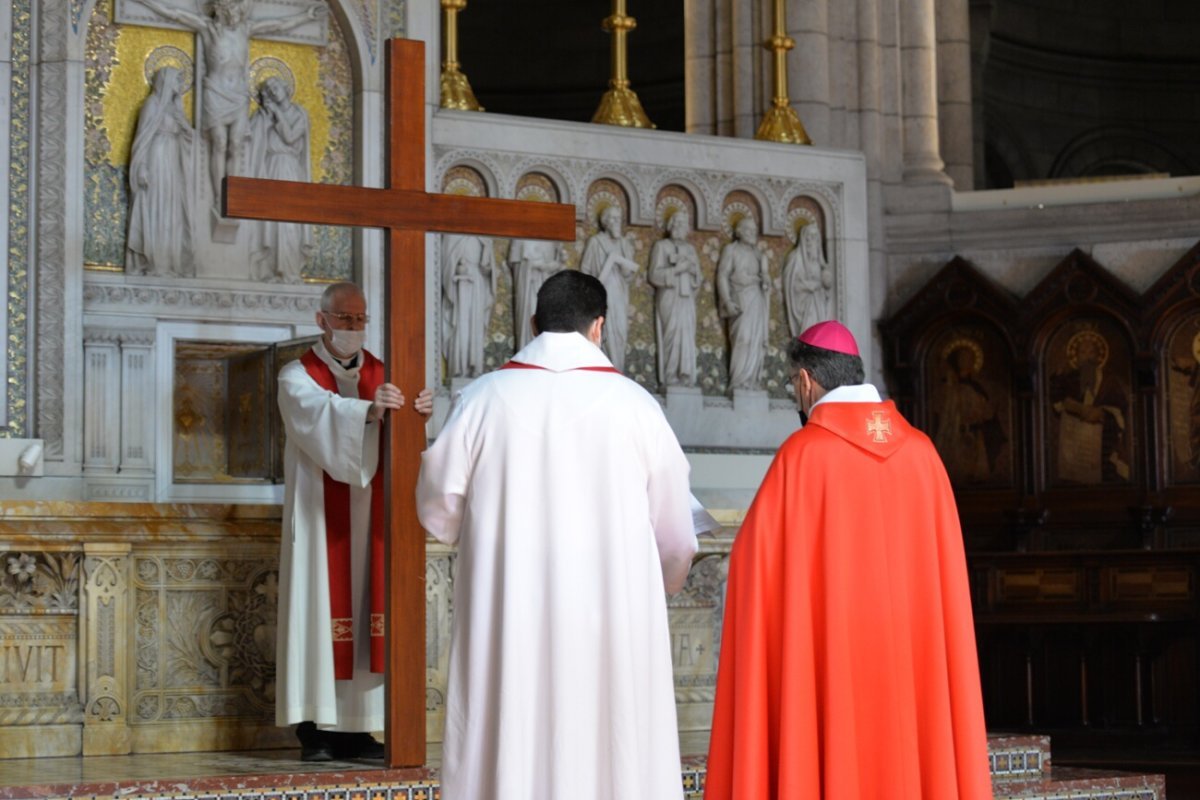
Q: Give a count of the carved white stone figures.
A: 9